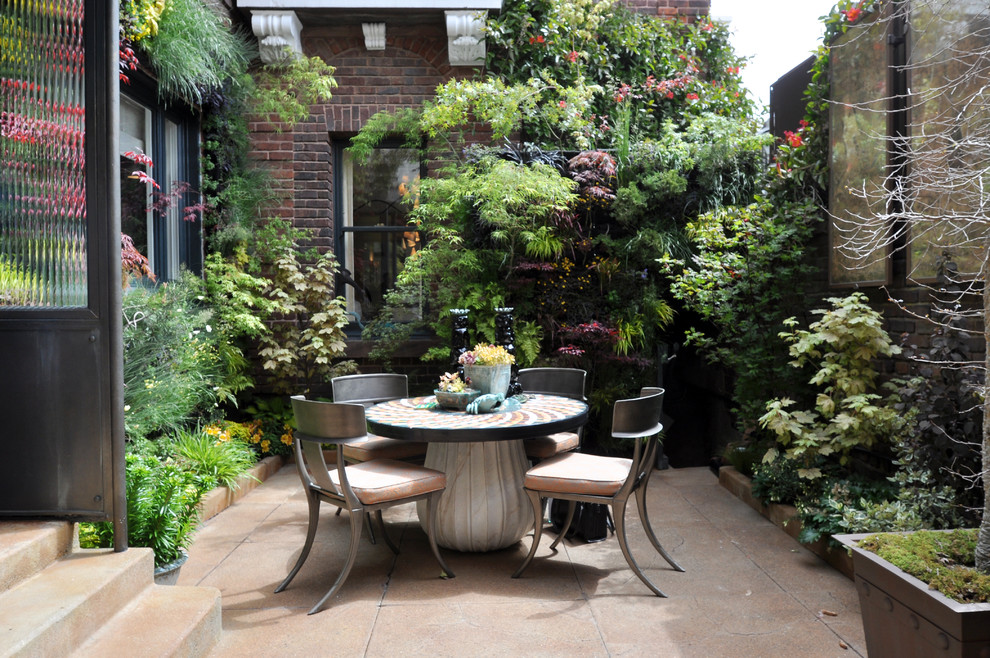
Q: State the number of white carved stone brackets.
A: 3